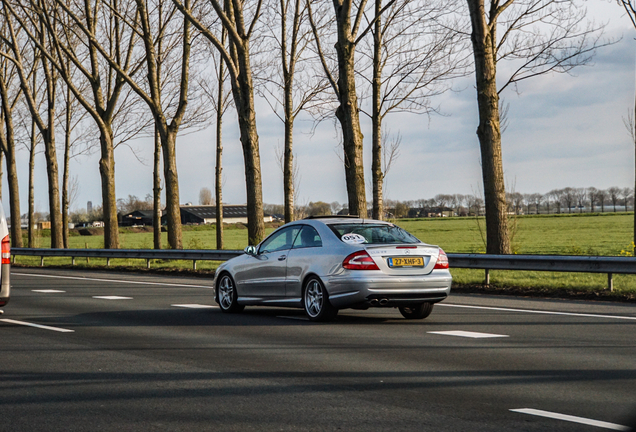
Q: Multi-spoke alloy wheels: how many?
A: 2